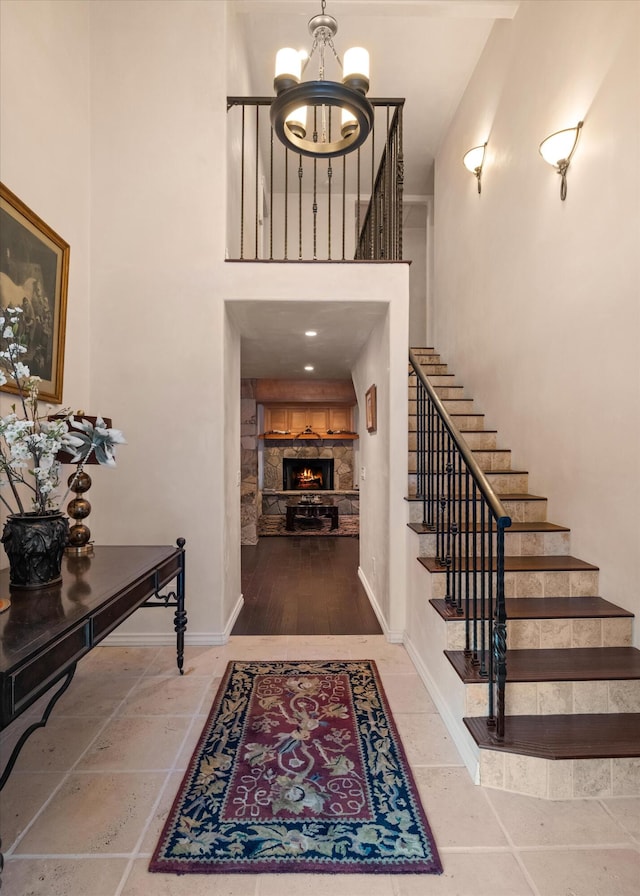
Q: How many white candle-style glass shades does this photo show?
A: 4